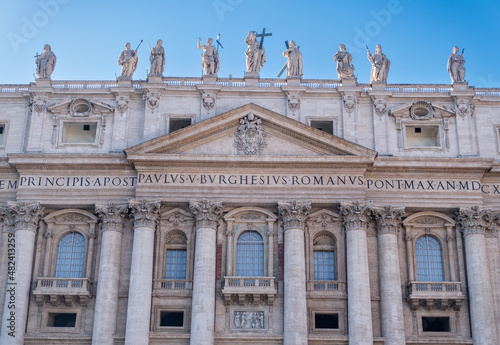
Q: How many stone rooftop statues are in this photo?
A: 9